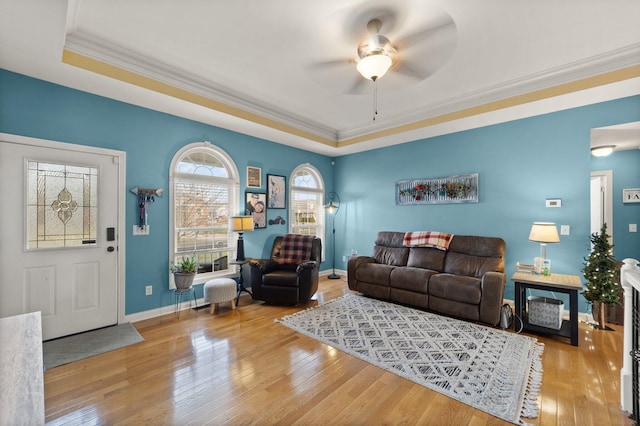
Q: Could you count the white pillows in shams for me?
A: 0